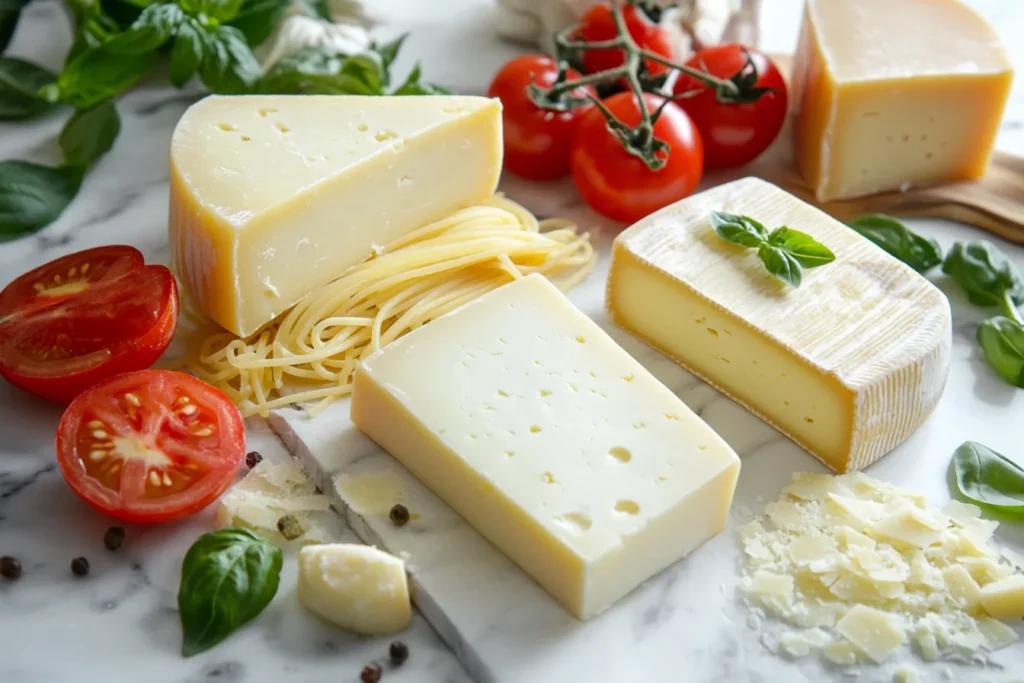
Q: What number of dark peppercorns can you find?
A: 8